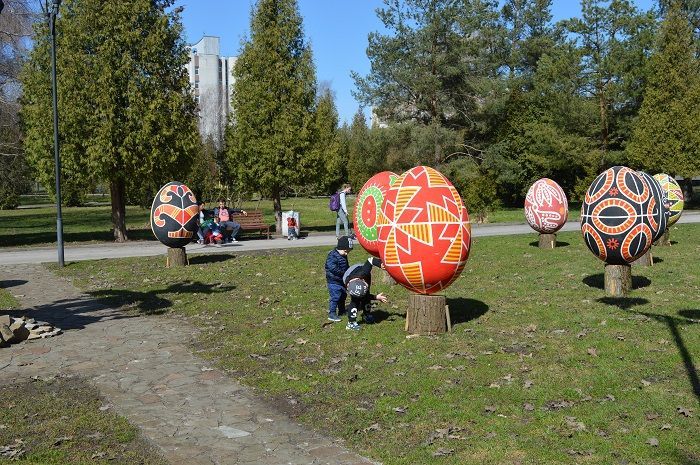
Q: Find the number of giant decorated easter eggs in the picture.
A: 7